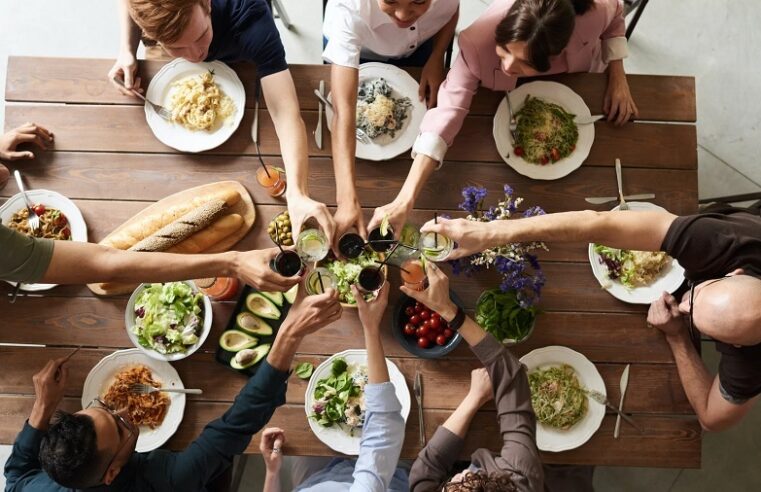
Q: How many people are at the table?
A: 8